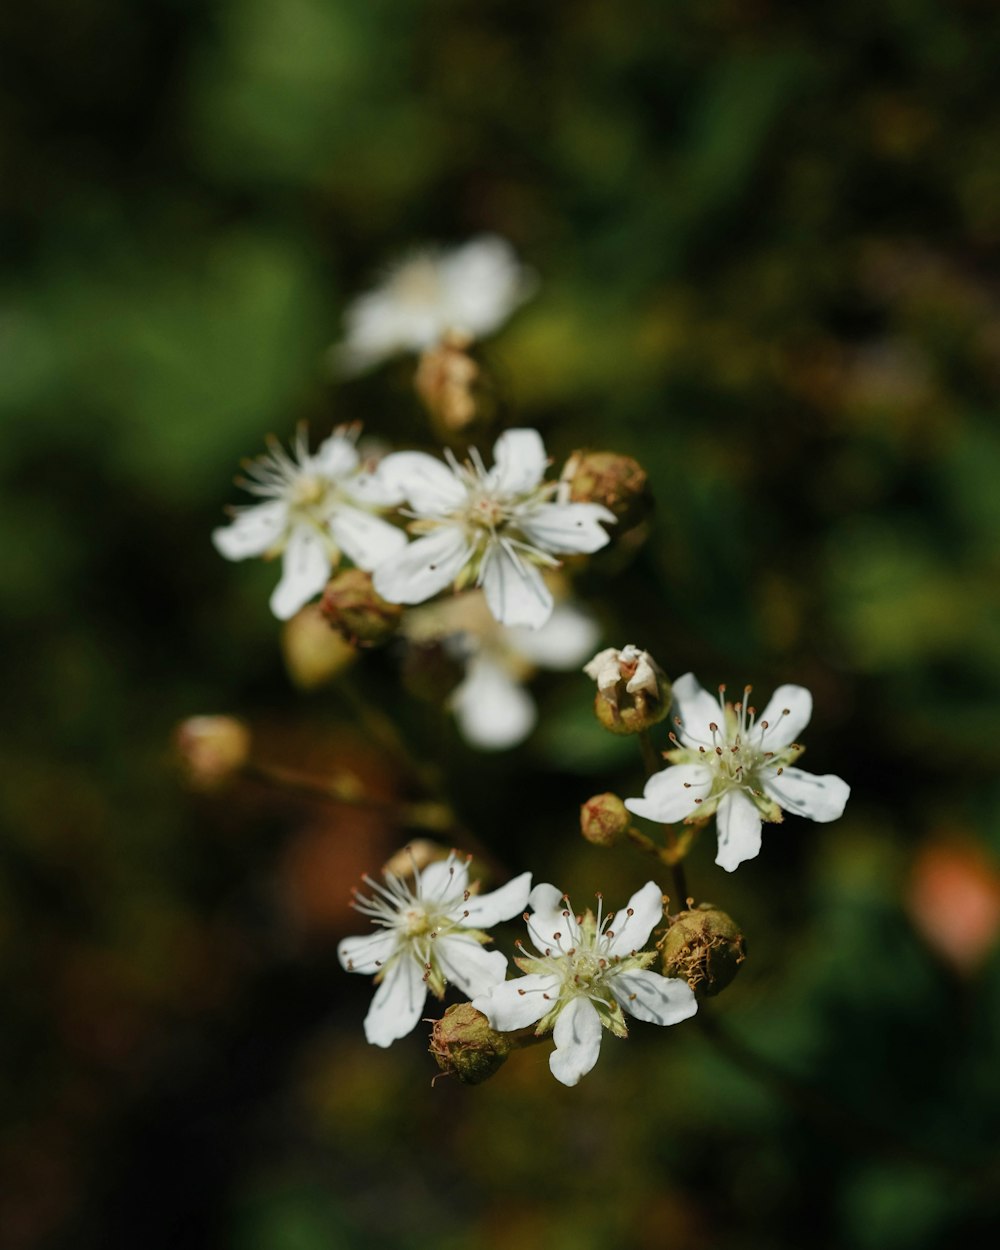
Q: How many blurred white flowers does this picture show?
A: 2